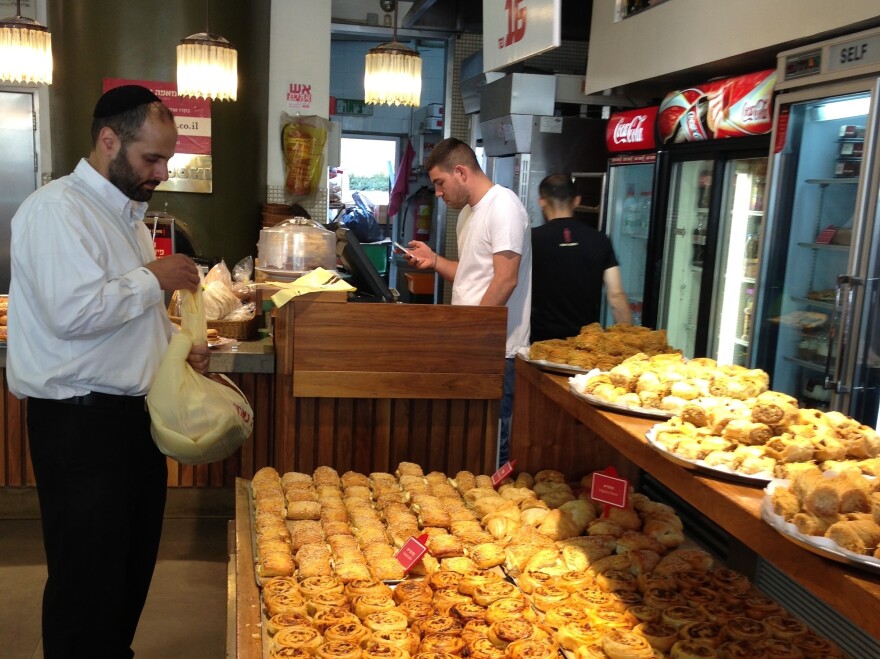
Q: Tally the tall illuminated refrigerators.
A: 3